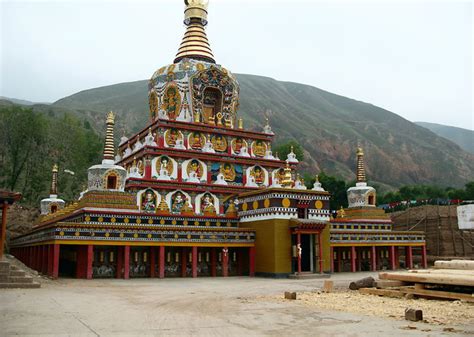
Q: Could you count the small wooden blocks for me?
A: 3